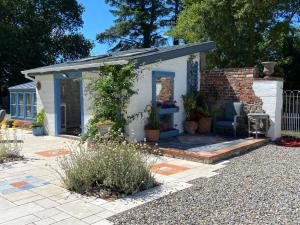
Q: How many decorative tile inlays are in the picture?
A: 3